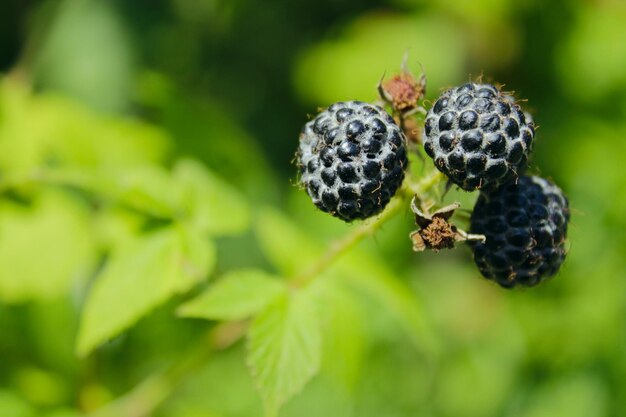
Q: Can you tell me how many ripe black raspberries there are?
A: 3